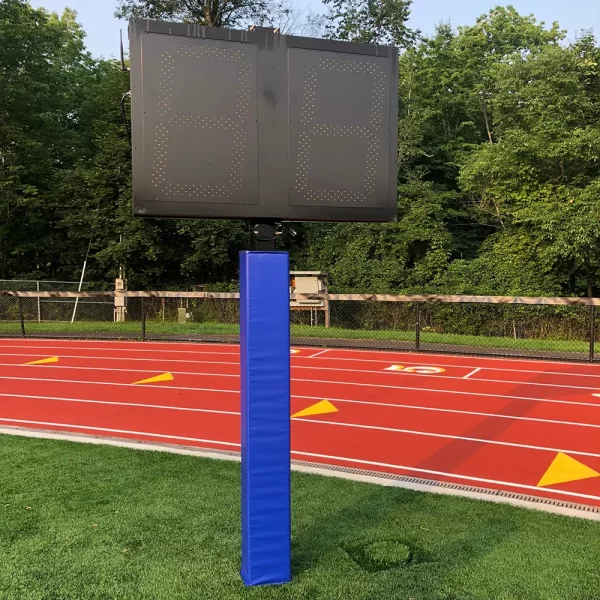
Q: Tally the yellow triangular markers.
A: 4